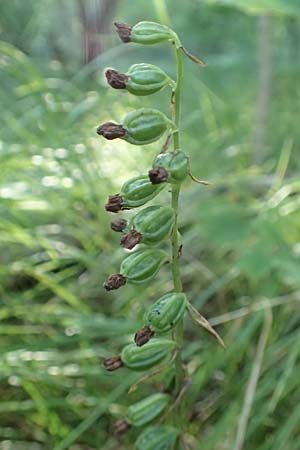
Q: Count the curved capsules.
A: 11